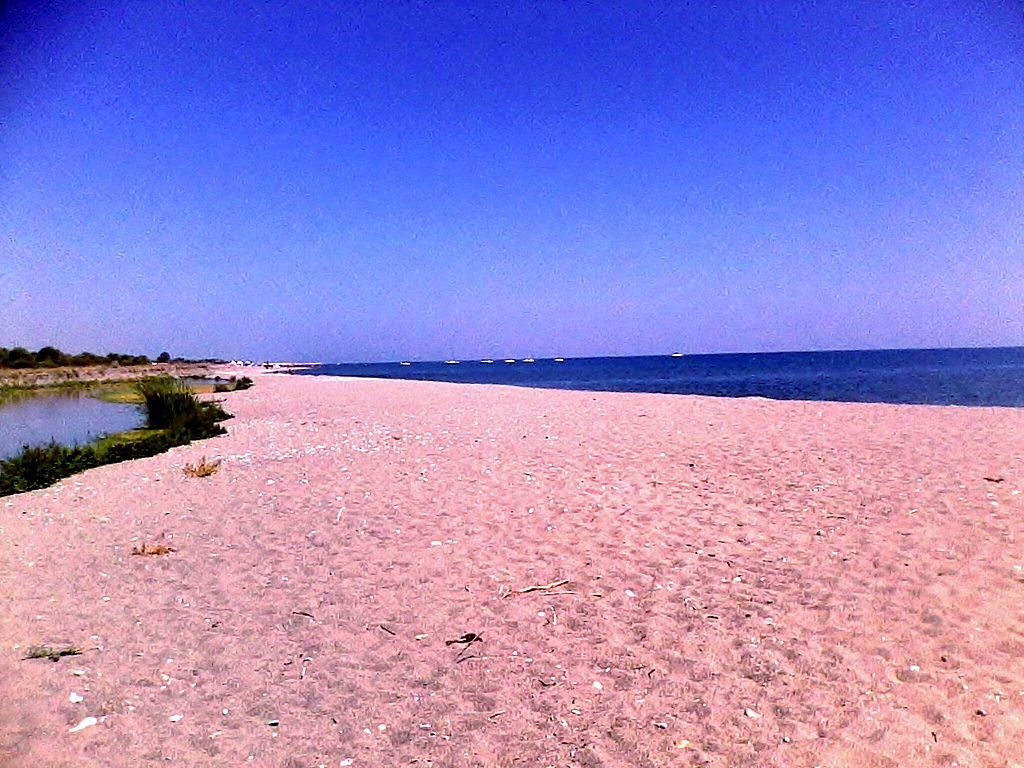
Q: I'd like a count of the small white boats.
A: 7